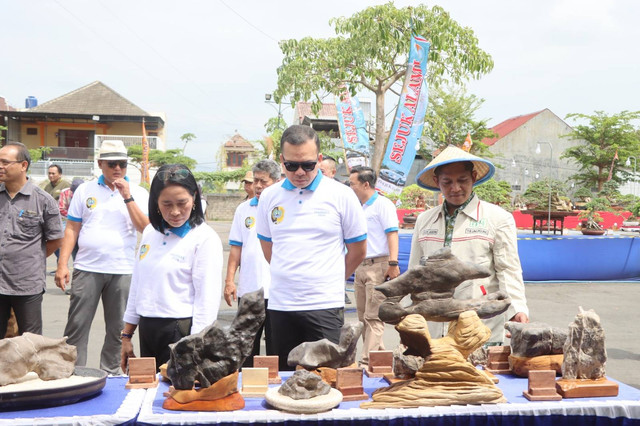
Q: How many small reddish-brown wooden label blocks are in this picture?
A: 6